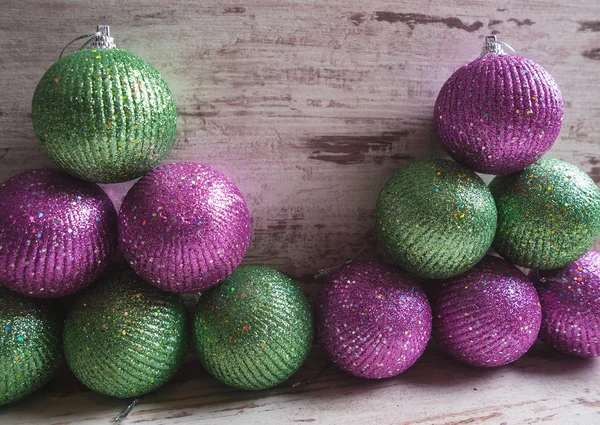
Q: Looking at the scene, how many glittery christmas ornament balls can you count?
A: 12